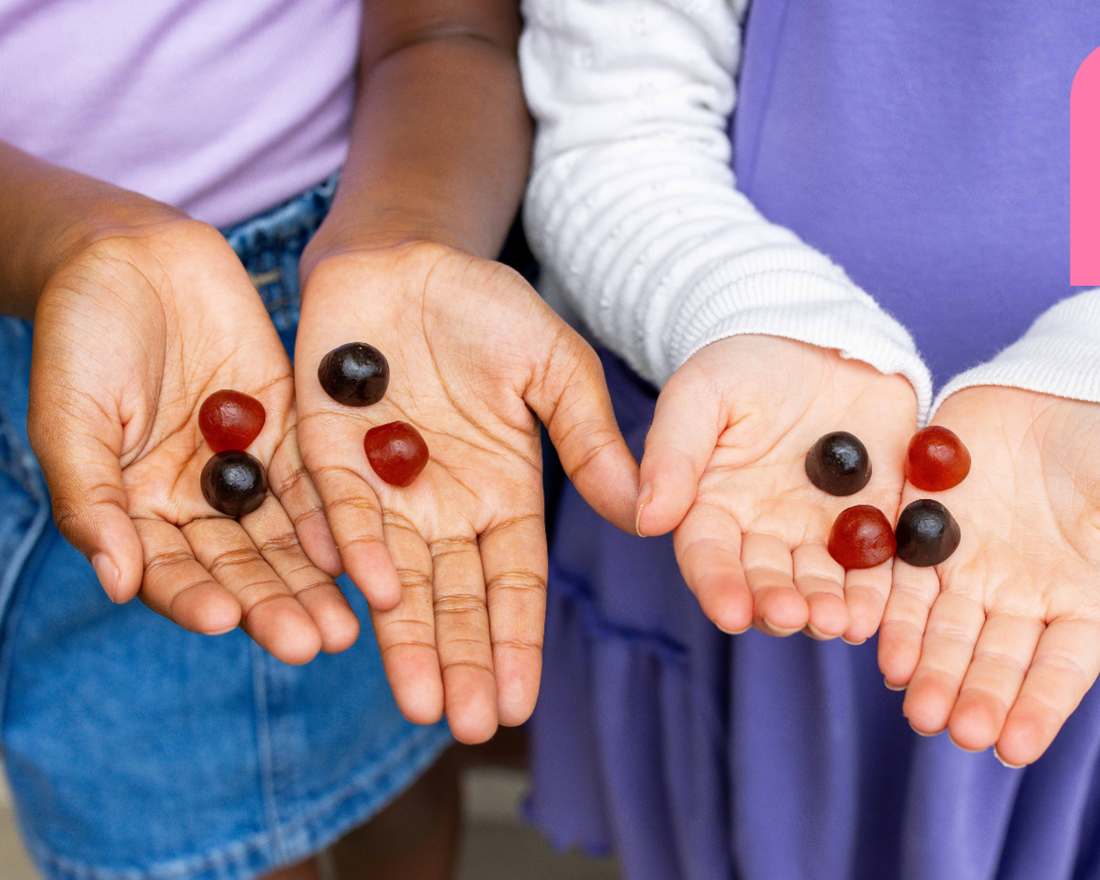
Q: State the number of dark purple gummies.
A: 4